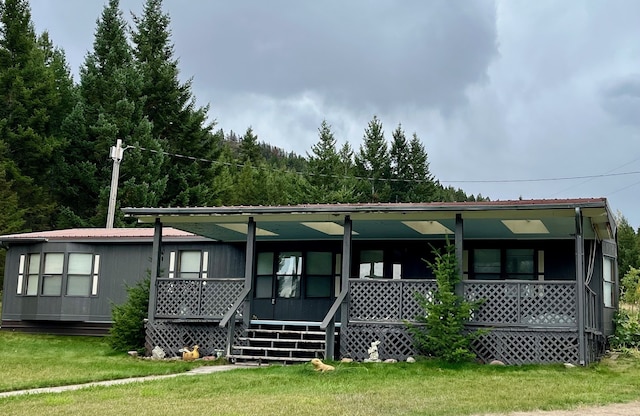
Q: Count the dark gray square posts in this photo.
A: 5